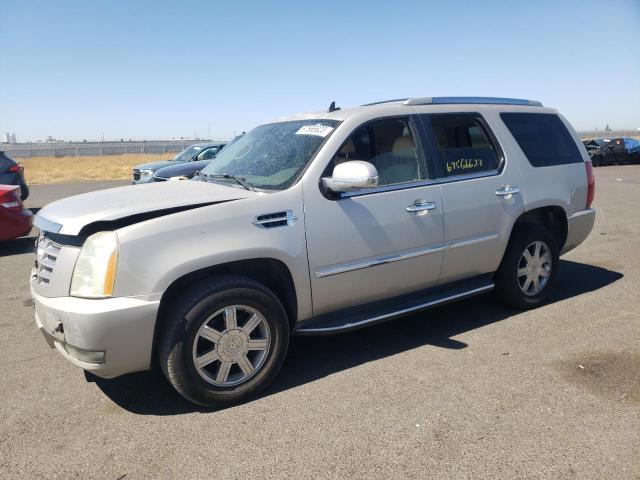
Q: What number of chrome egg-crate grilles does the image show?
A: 1